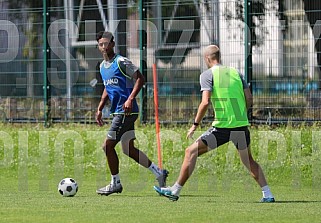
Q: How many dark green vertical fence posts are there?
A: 3